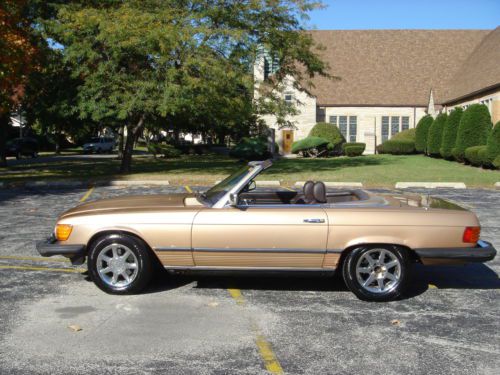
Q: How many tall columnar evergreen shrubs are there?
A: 5